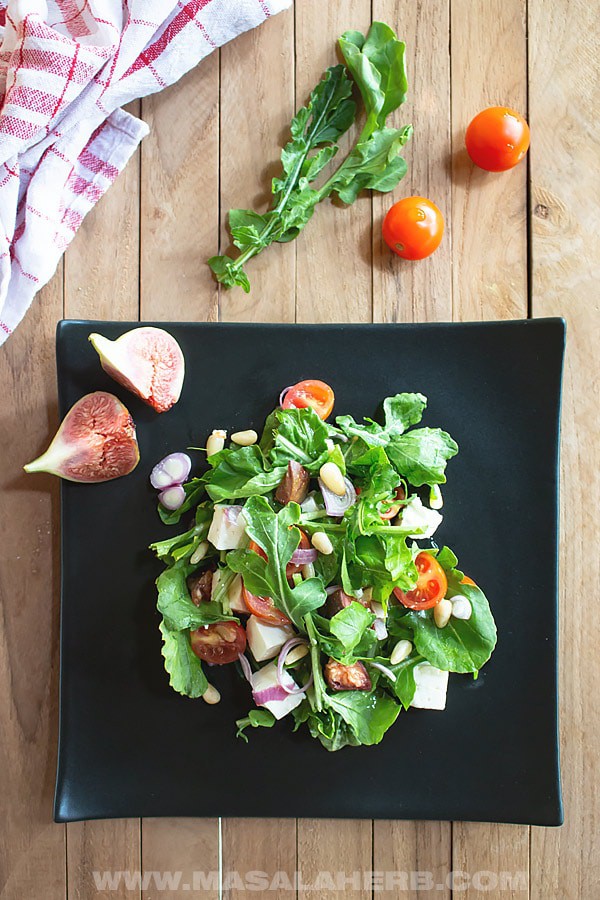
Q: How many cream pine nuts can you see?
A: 11